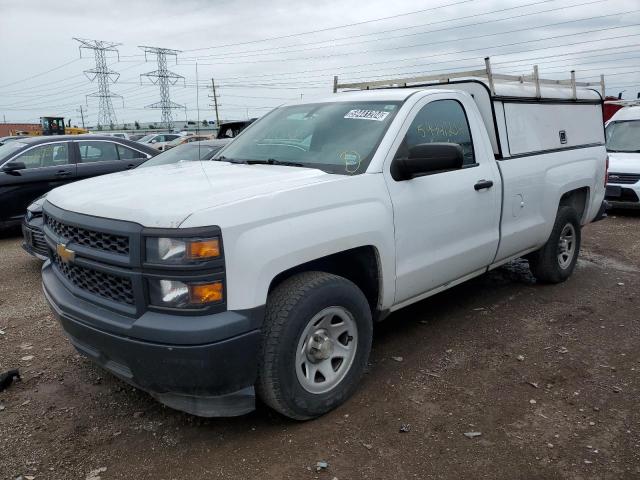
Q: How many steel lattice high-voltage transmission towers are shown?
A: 2